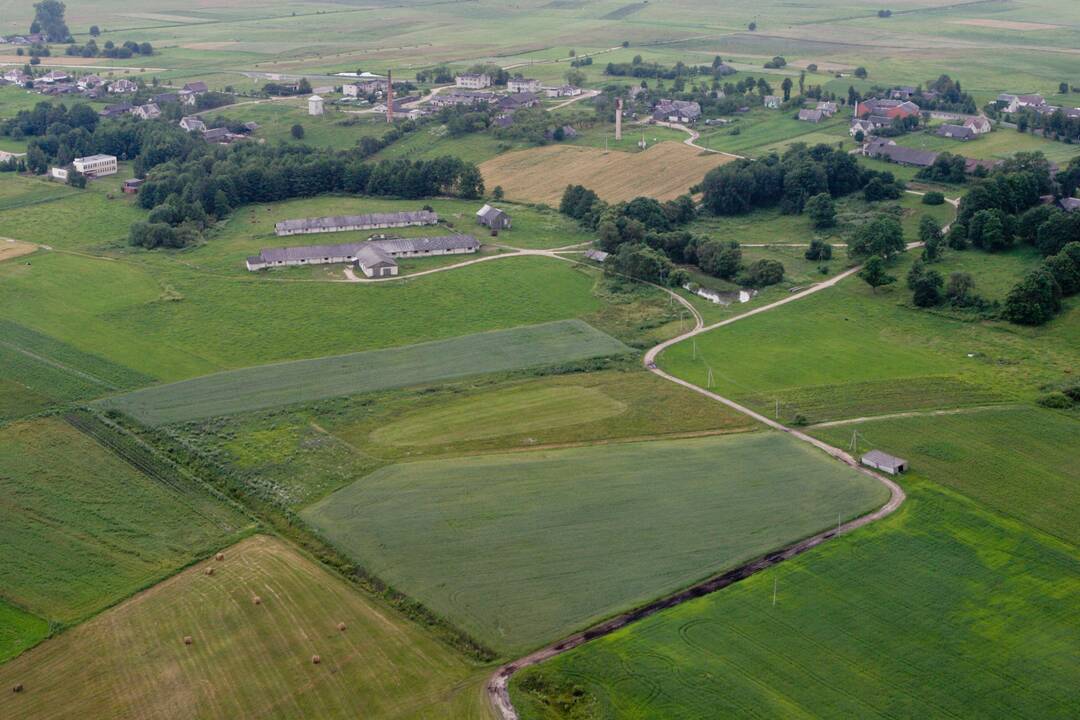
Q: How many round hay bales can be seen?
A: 7